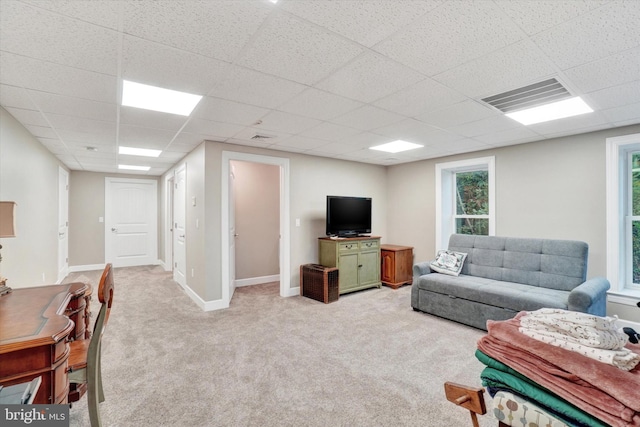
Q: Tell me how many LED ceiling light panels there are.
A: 5